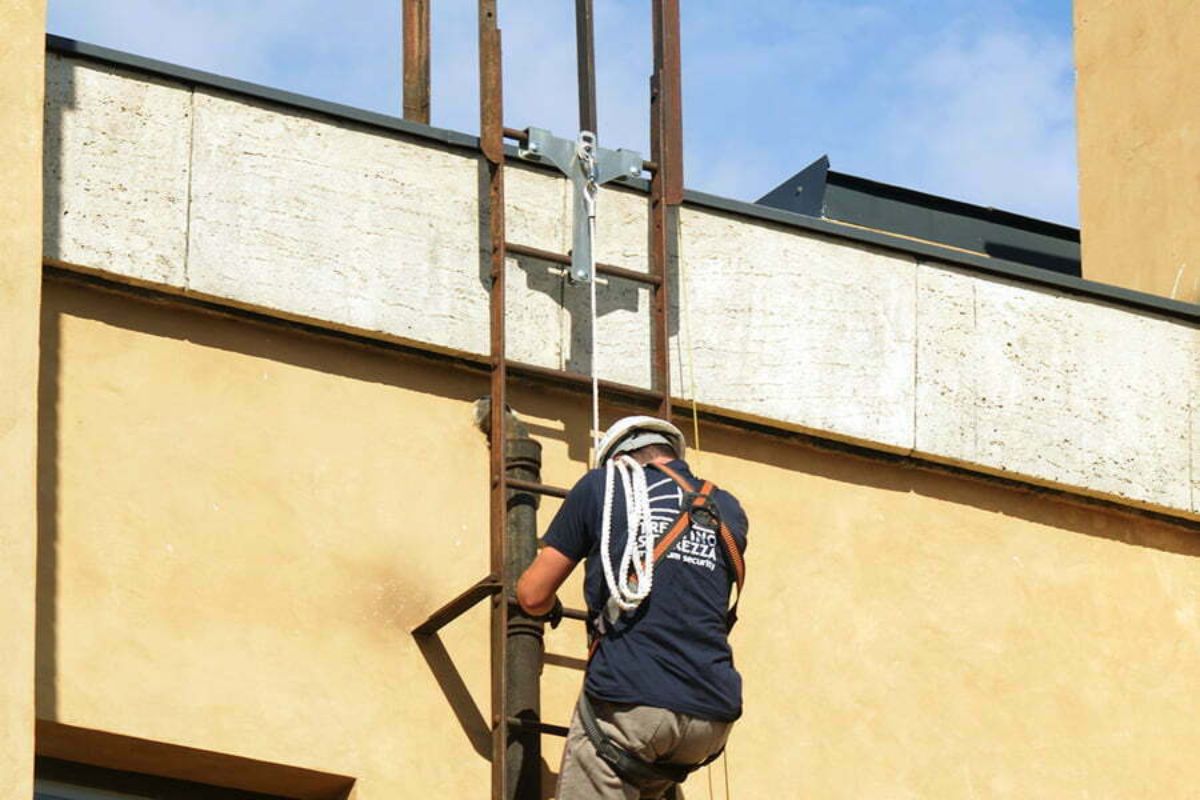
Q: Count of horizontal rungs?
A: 6